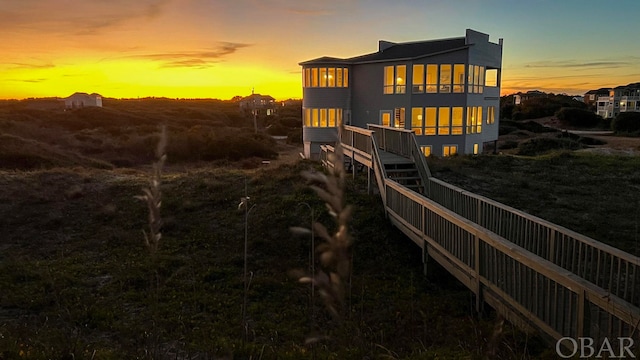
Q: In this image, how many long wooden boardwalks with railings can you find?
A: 1